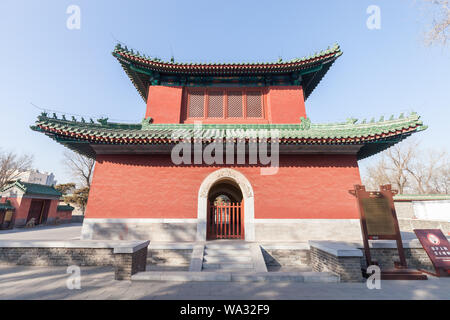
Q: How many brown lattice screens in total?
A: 4